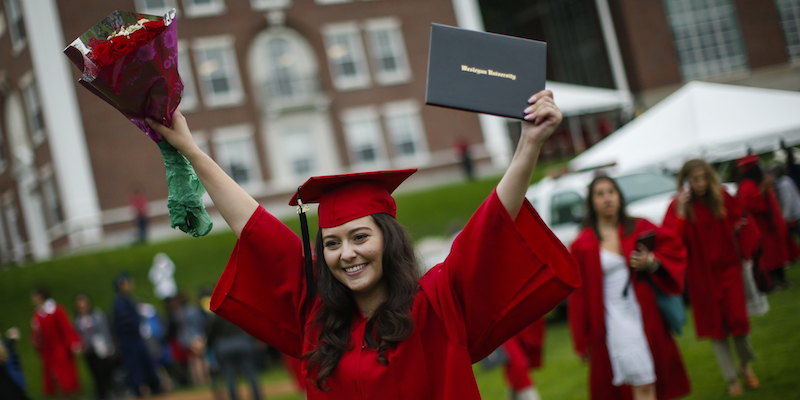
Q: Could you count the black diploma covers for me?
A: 1